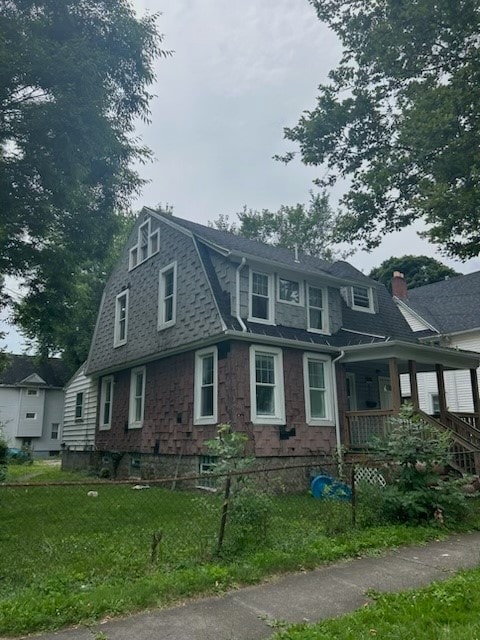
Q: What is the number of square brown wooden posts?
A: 4